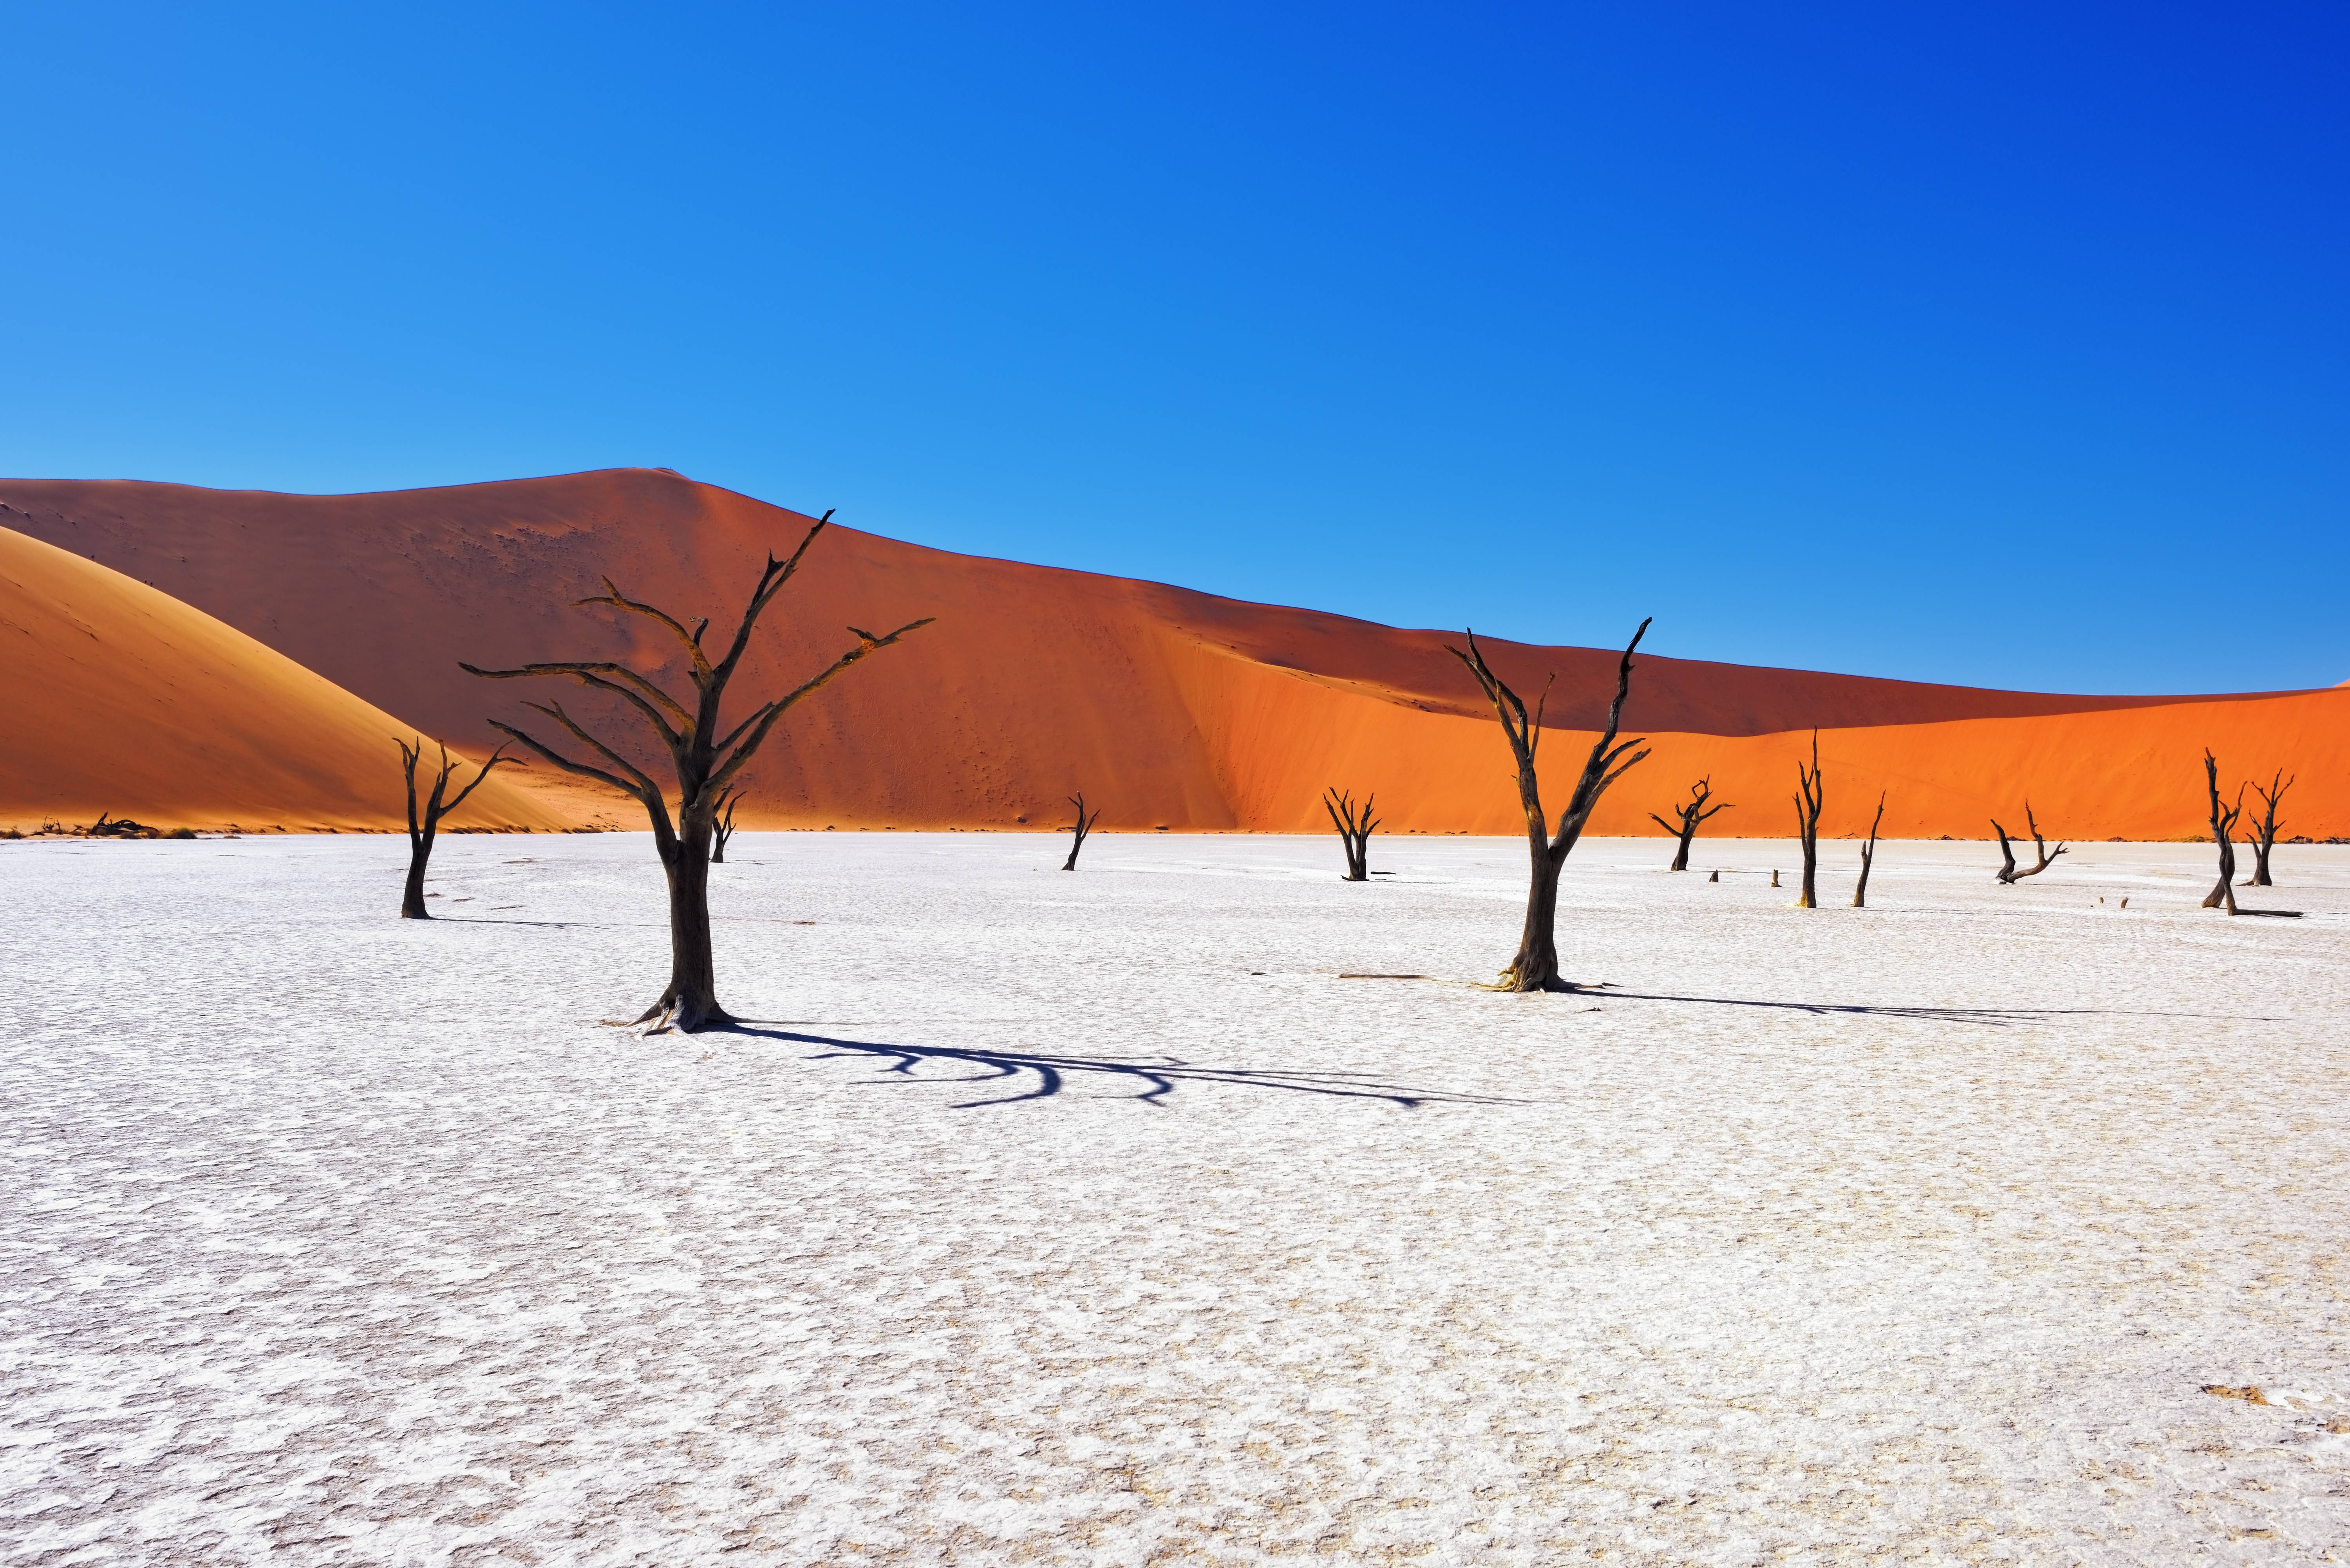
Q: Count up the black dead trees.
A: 12